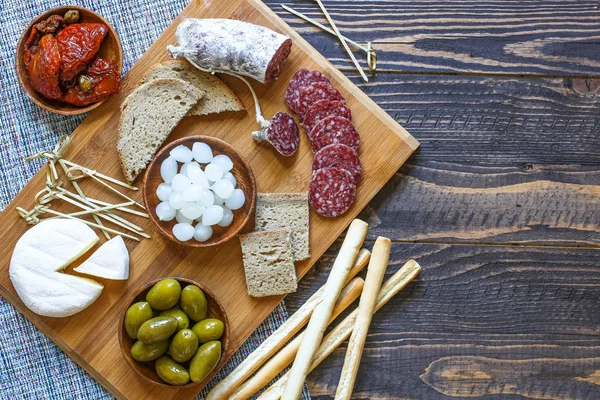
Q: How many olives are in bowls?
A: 10